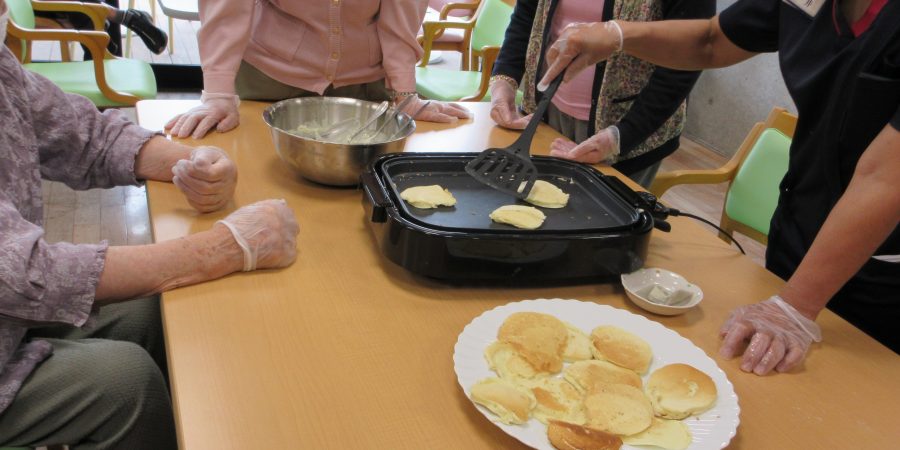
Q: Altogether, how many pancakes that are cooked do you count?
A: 11